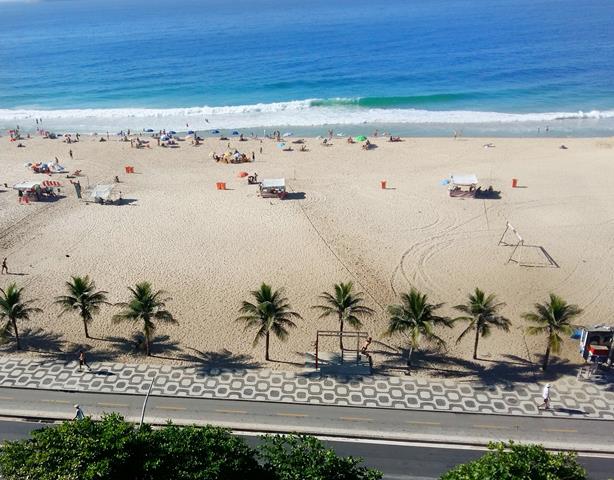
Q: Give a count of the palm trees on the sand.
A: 8